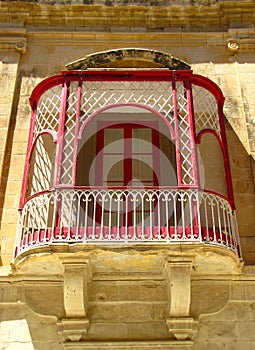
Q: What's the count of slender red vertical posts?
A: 6